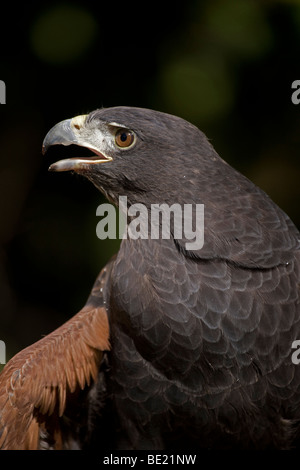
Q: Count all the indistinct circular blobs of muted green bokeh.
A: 3